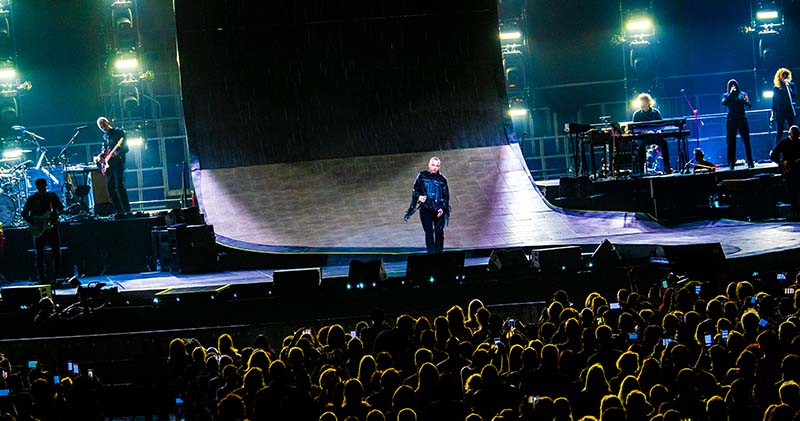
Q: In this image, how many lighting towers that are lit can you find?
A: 5